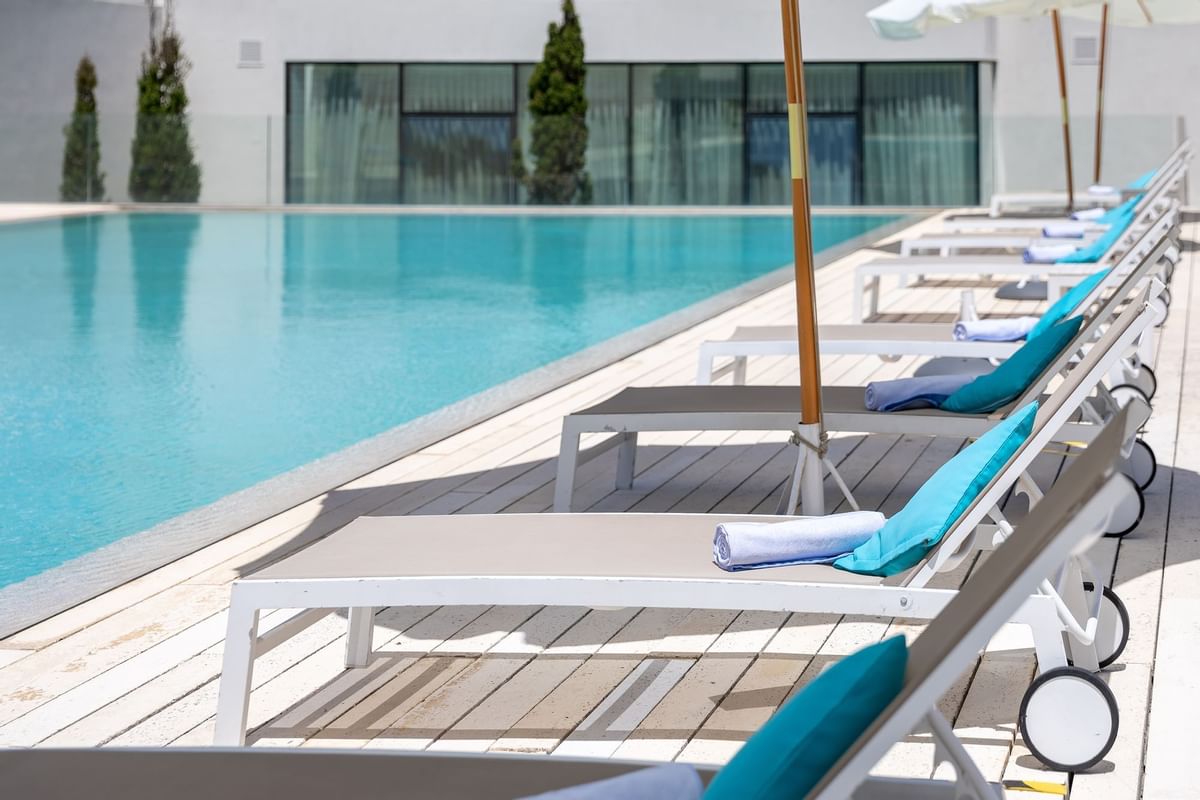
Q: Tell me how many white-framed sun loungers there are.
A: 8